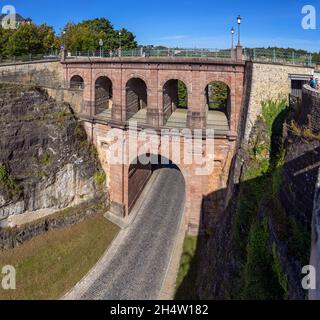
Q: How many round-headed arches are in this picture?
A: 6